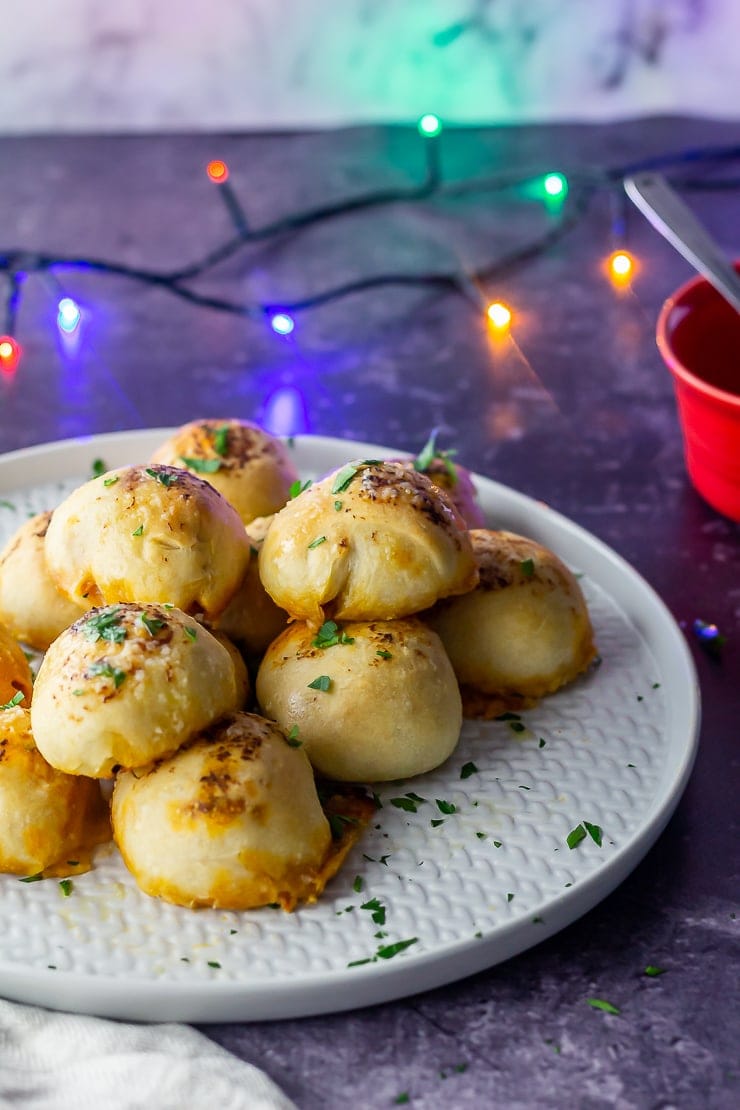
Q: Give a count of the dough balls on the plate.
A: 13